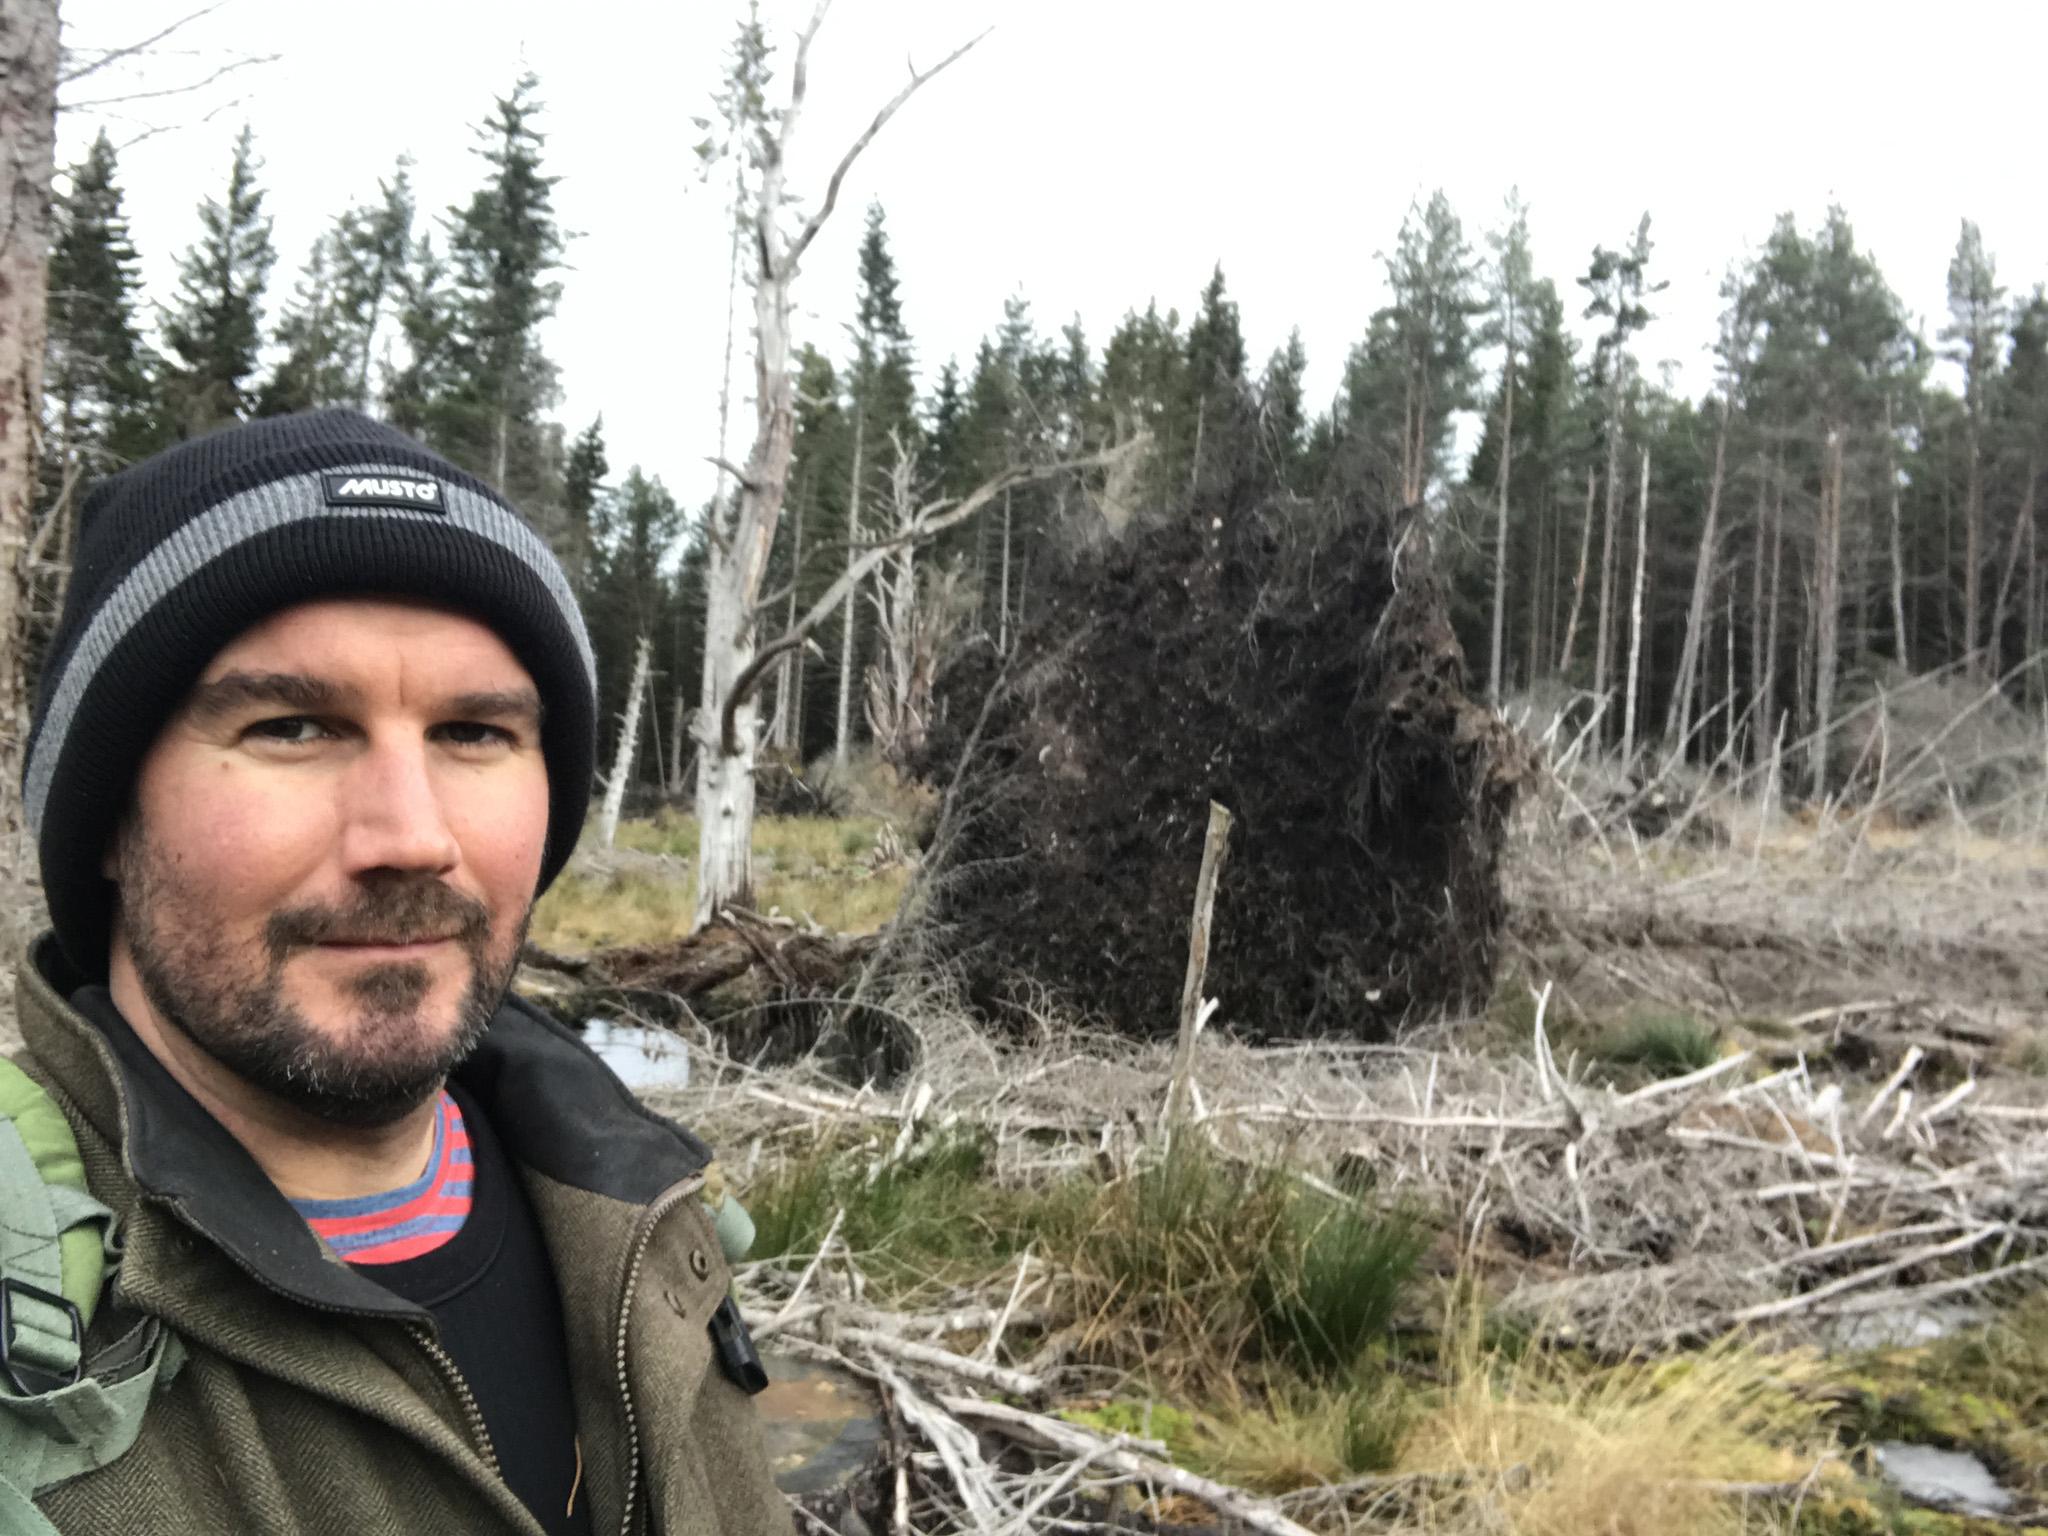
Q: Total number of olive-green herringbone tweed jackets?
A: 1